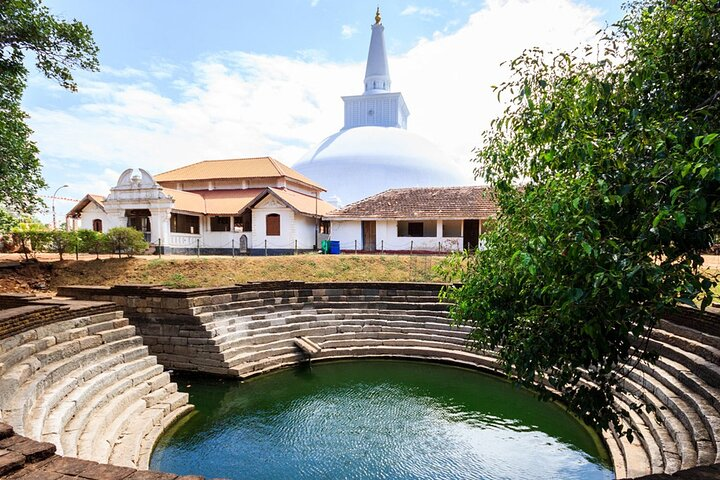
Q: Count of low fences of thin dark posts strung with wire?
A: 1